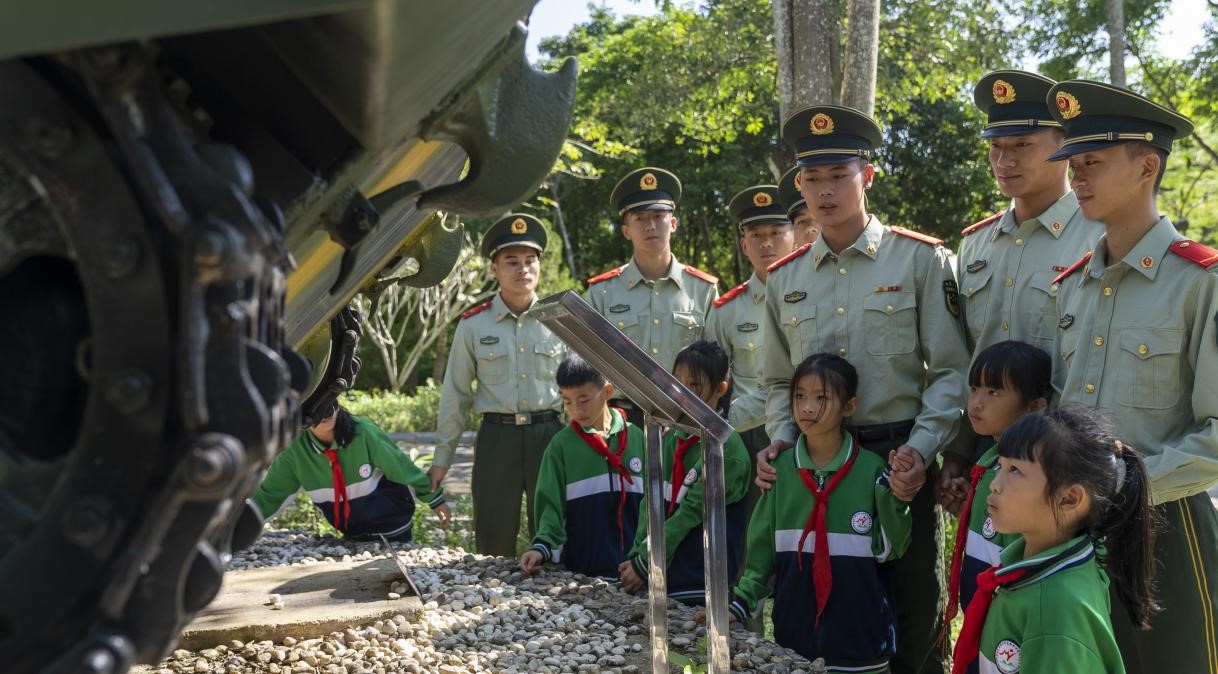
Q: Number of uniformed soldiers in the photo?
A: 7